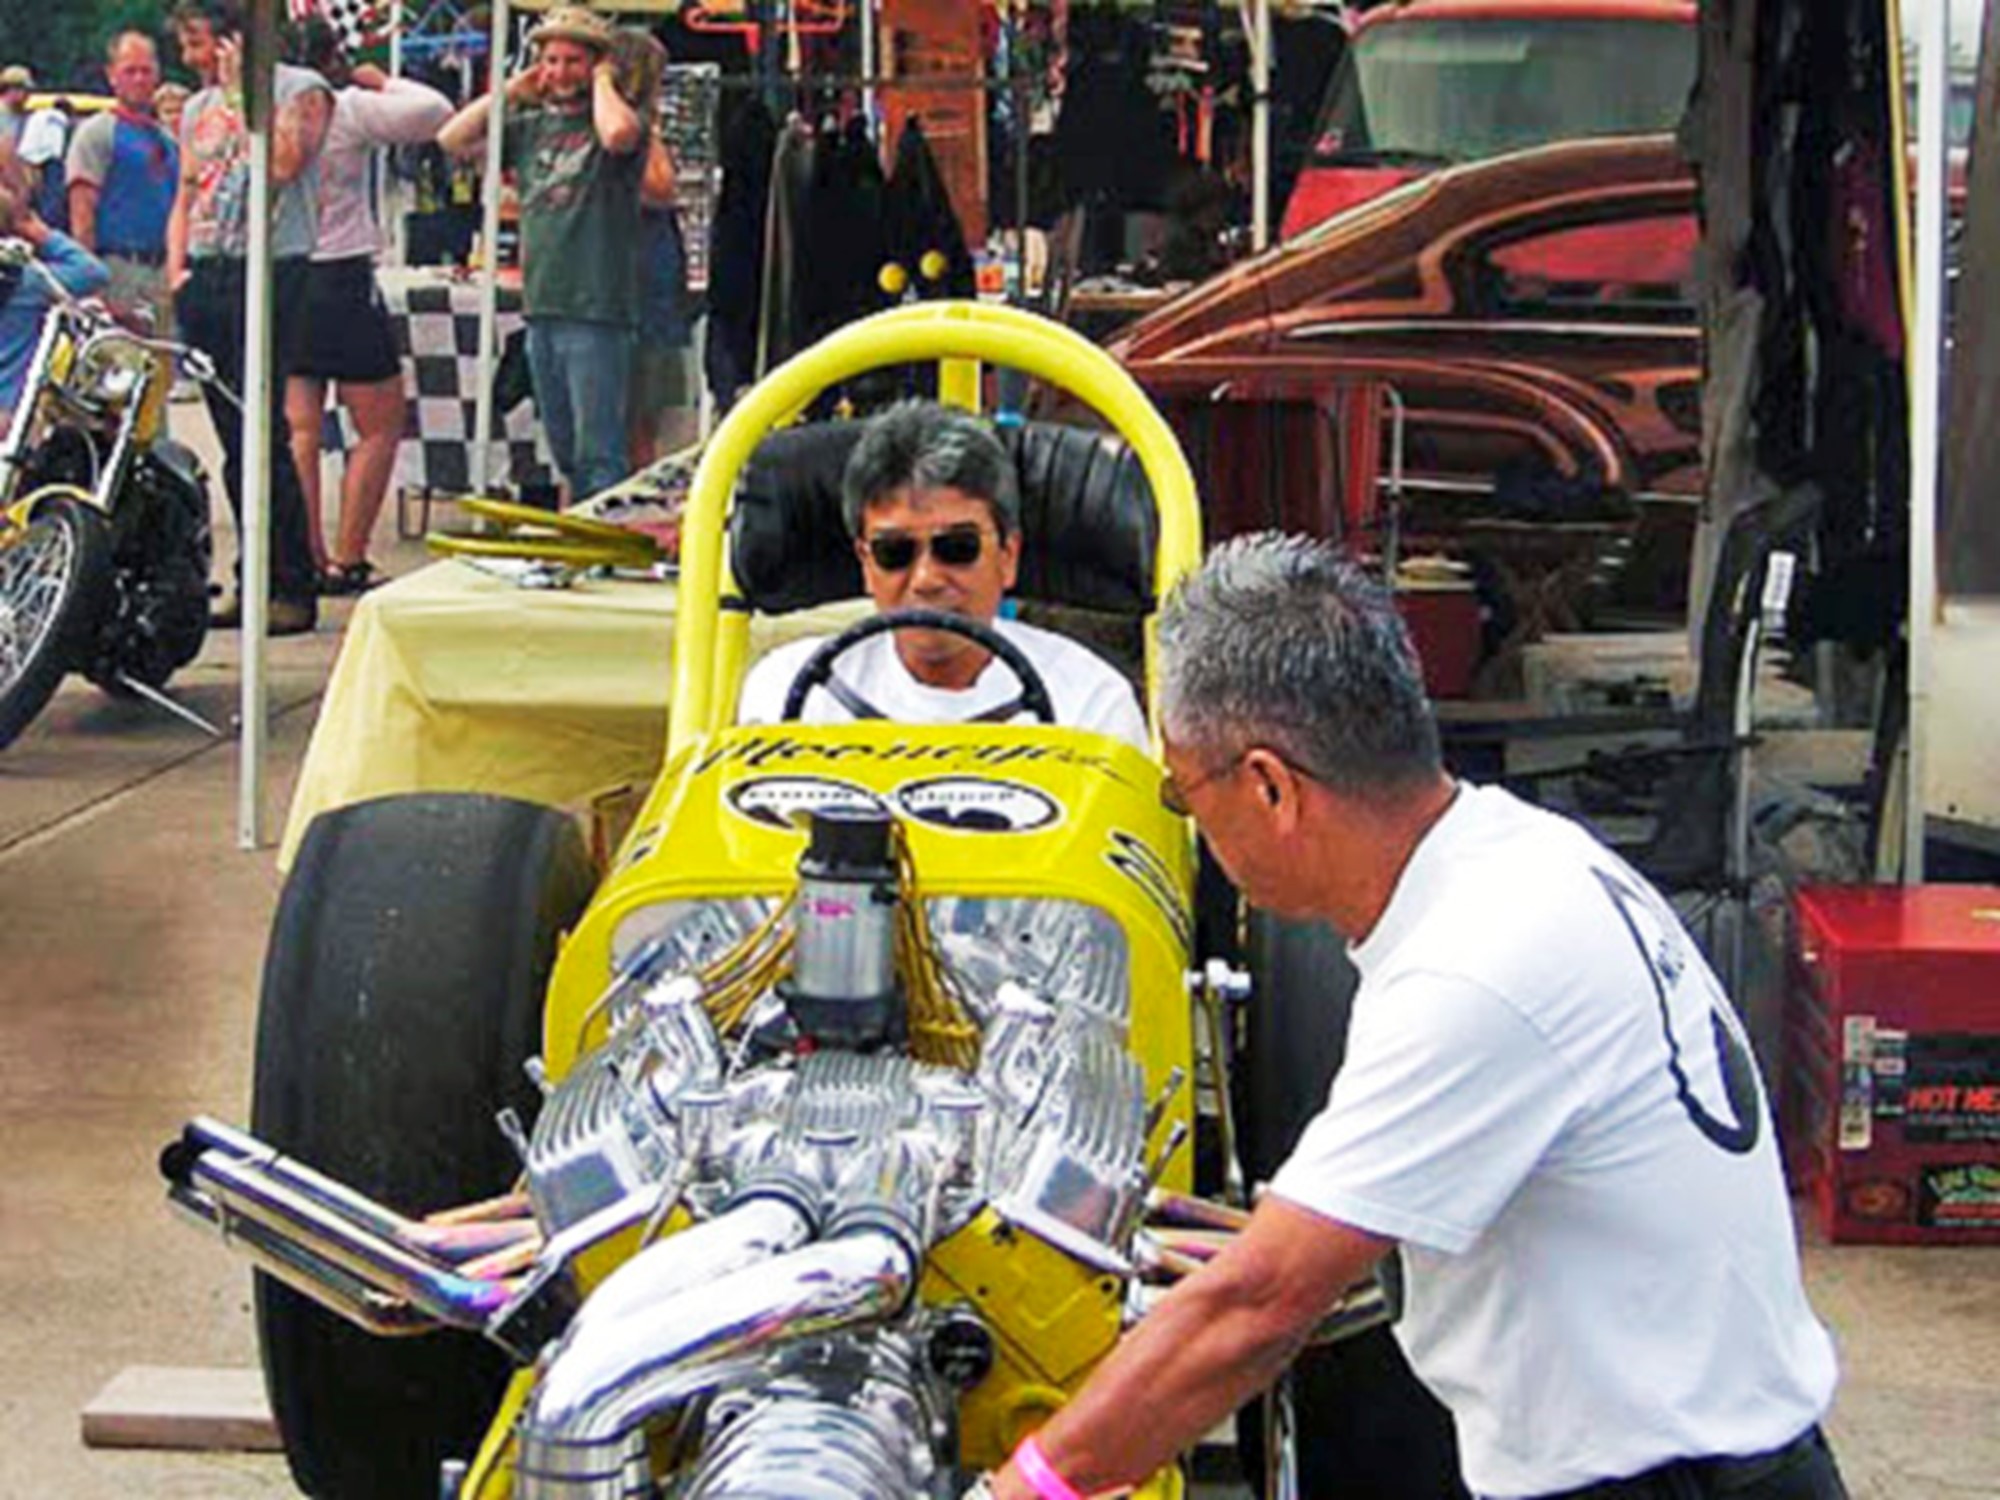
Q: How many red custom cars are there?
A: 1